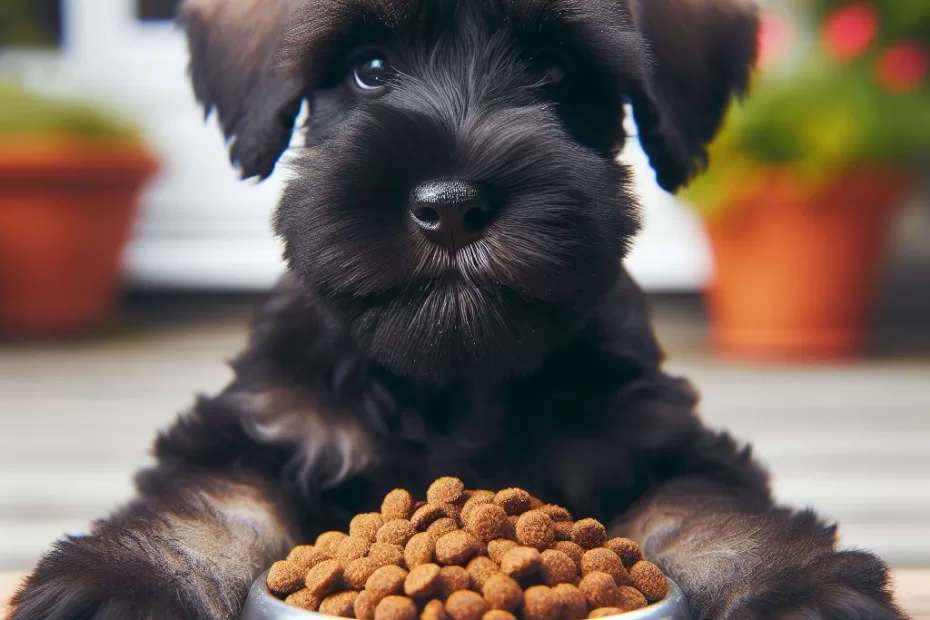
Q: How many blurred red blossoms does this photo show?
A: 3